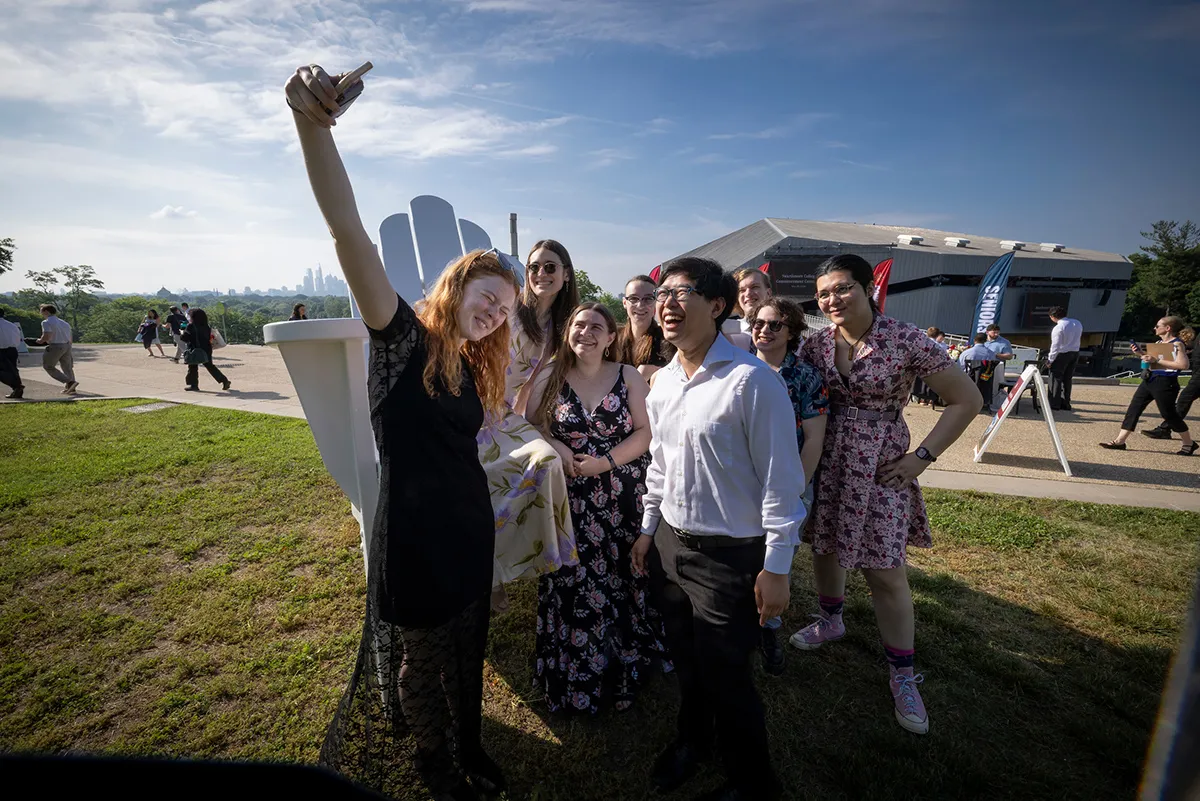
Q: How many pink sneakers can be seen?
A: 2